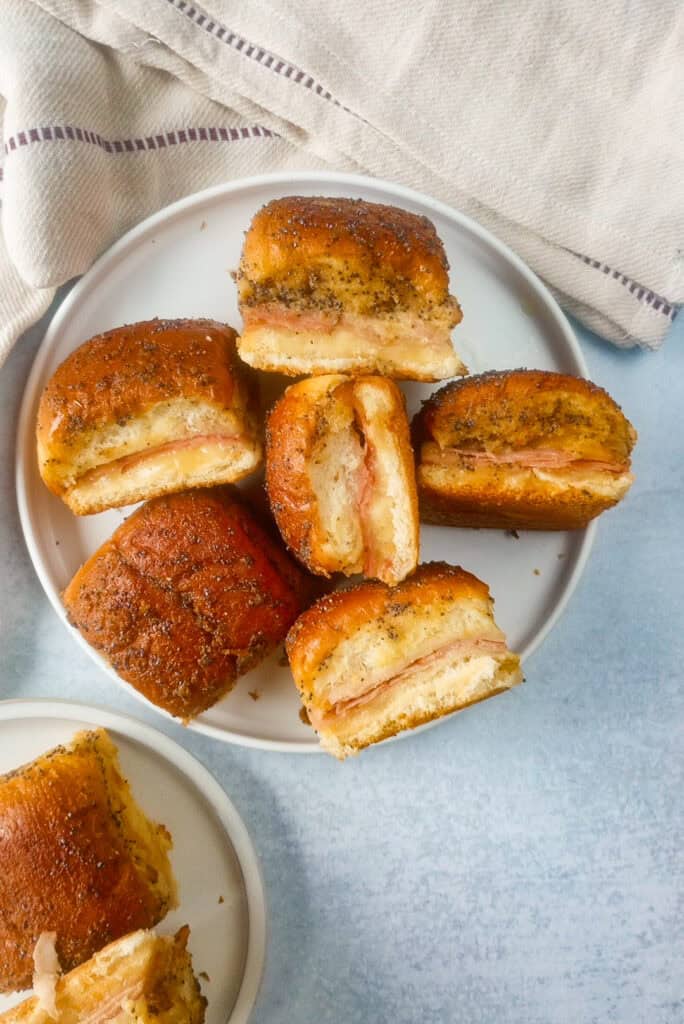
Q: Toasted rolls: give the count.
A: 8